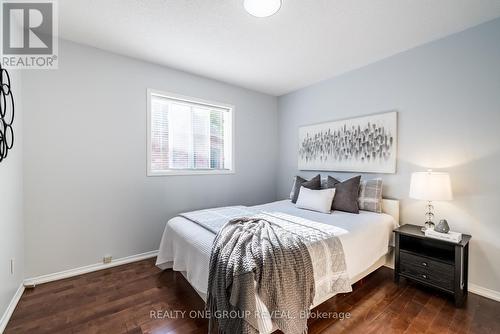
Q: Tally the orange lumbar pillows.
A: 0